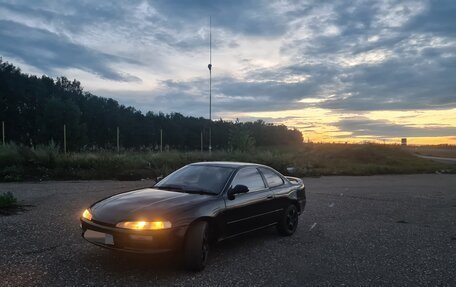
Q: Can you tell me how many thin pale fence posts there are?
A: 5